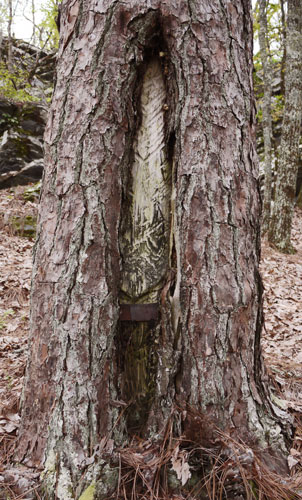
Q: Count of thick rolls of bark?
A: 2